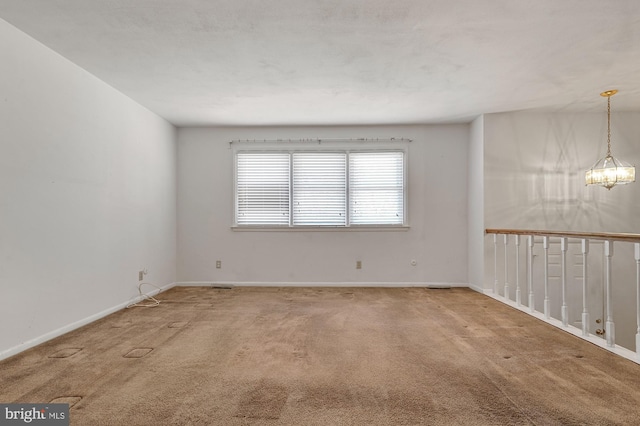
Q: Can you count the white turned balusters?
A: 9